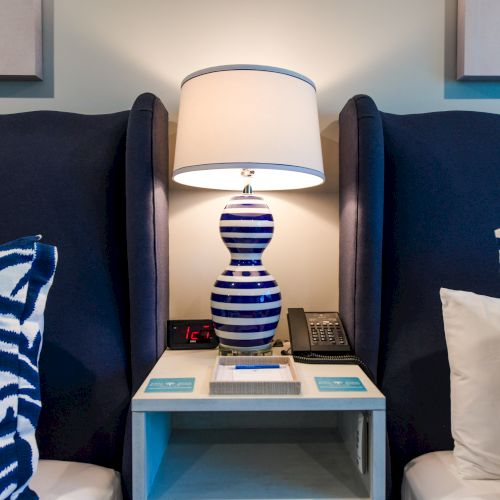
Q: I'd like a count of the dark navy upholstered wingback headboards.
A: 2